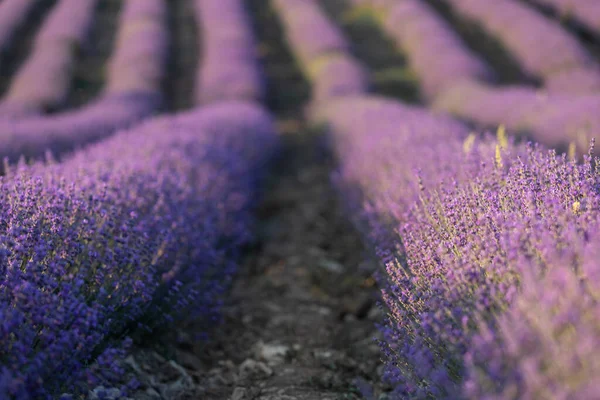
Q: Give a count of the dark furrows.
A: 7